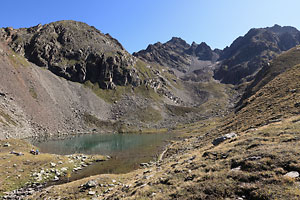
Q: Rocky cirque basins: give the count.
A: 1